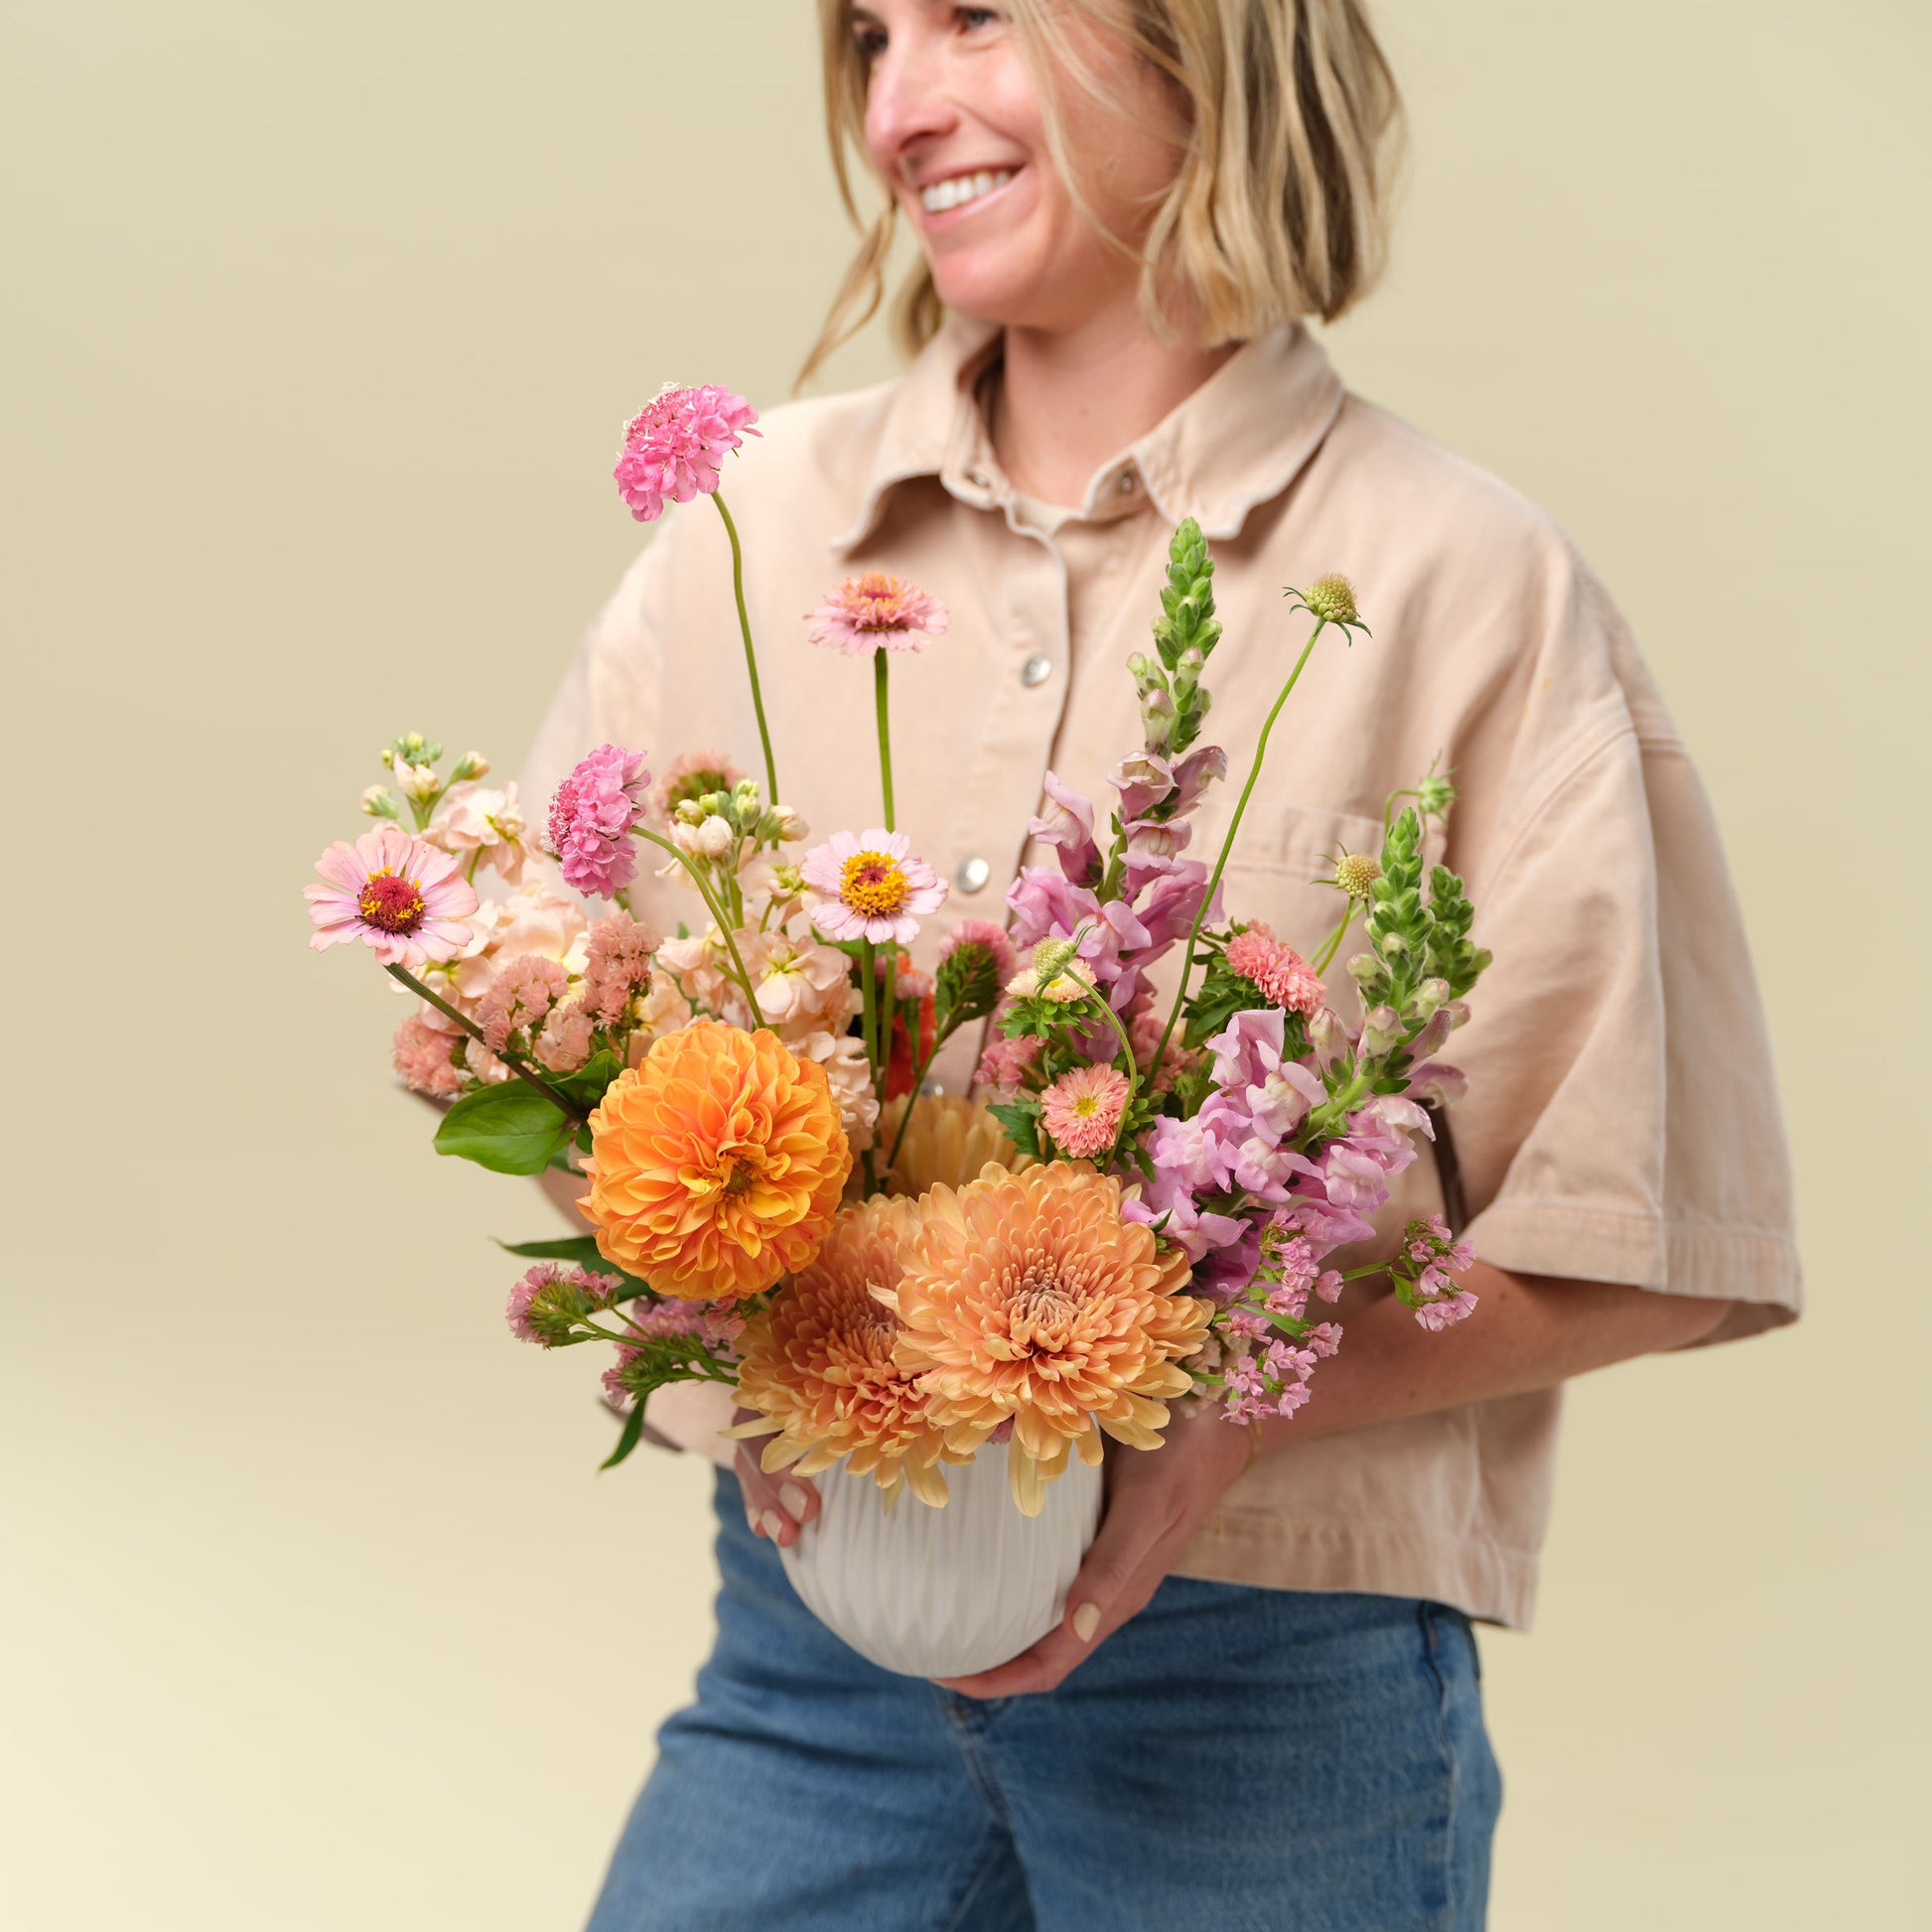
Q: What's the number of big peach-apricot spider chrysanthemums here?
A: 2